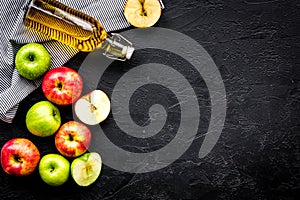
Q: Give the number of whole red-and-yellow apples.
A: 3